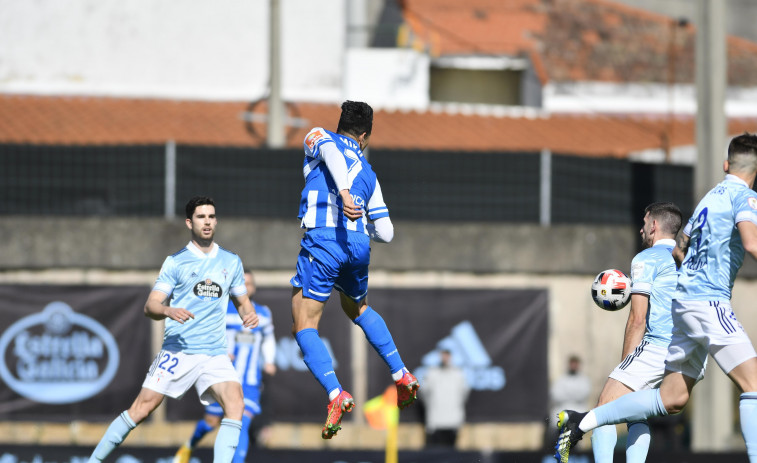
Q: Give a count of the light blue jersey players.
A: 3